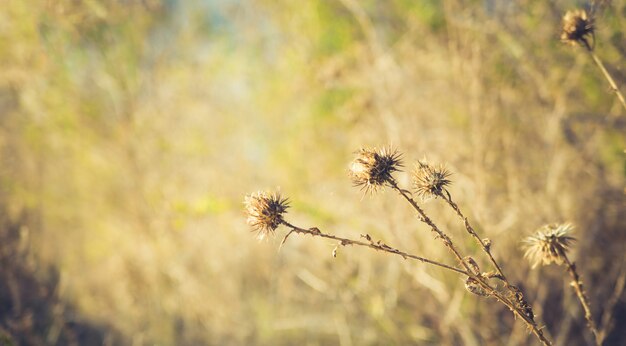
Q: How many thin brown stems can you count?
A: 5